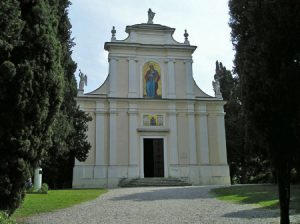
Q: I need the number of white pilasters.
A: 12